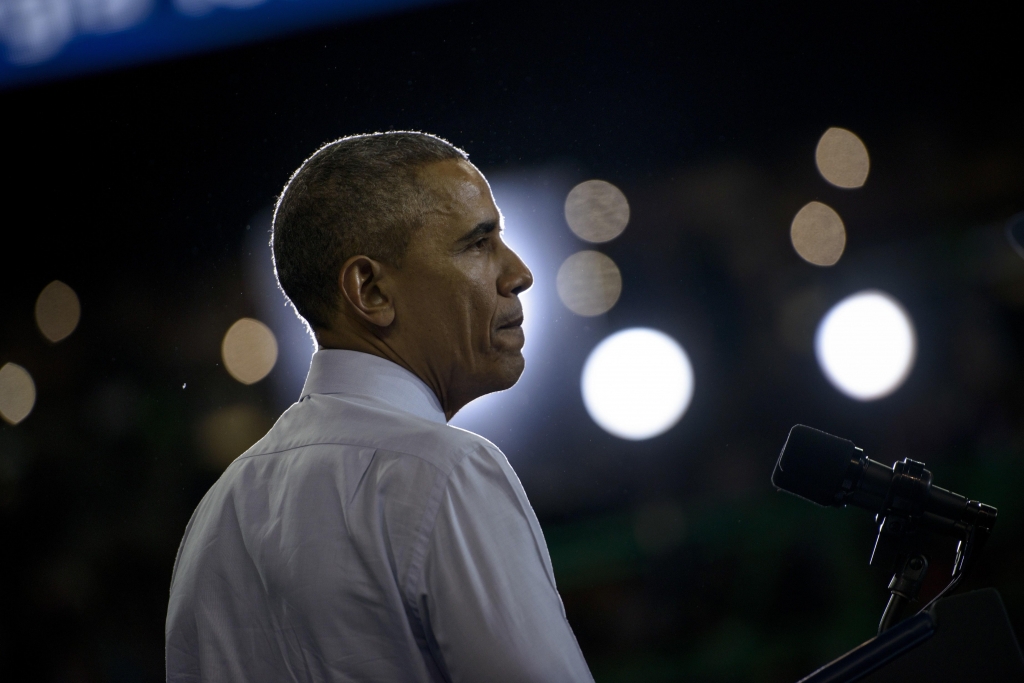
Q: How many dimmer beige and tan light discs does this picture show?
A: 7